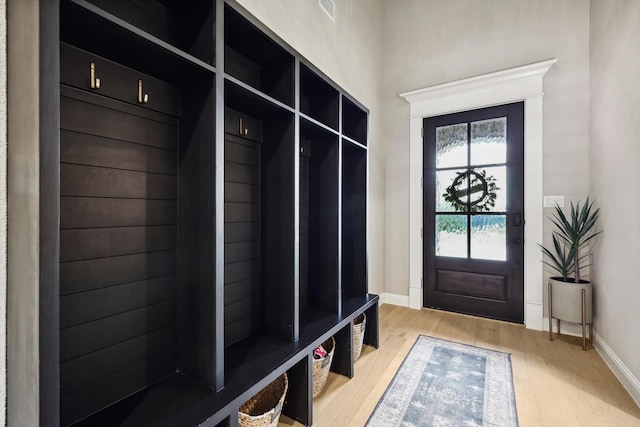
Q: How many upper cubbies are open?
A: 4